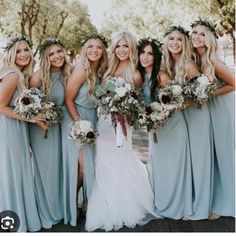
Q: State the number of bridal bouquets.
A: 7